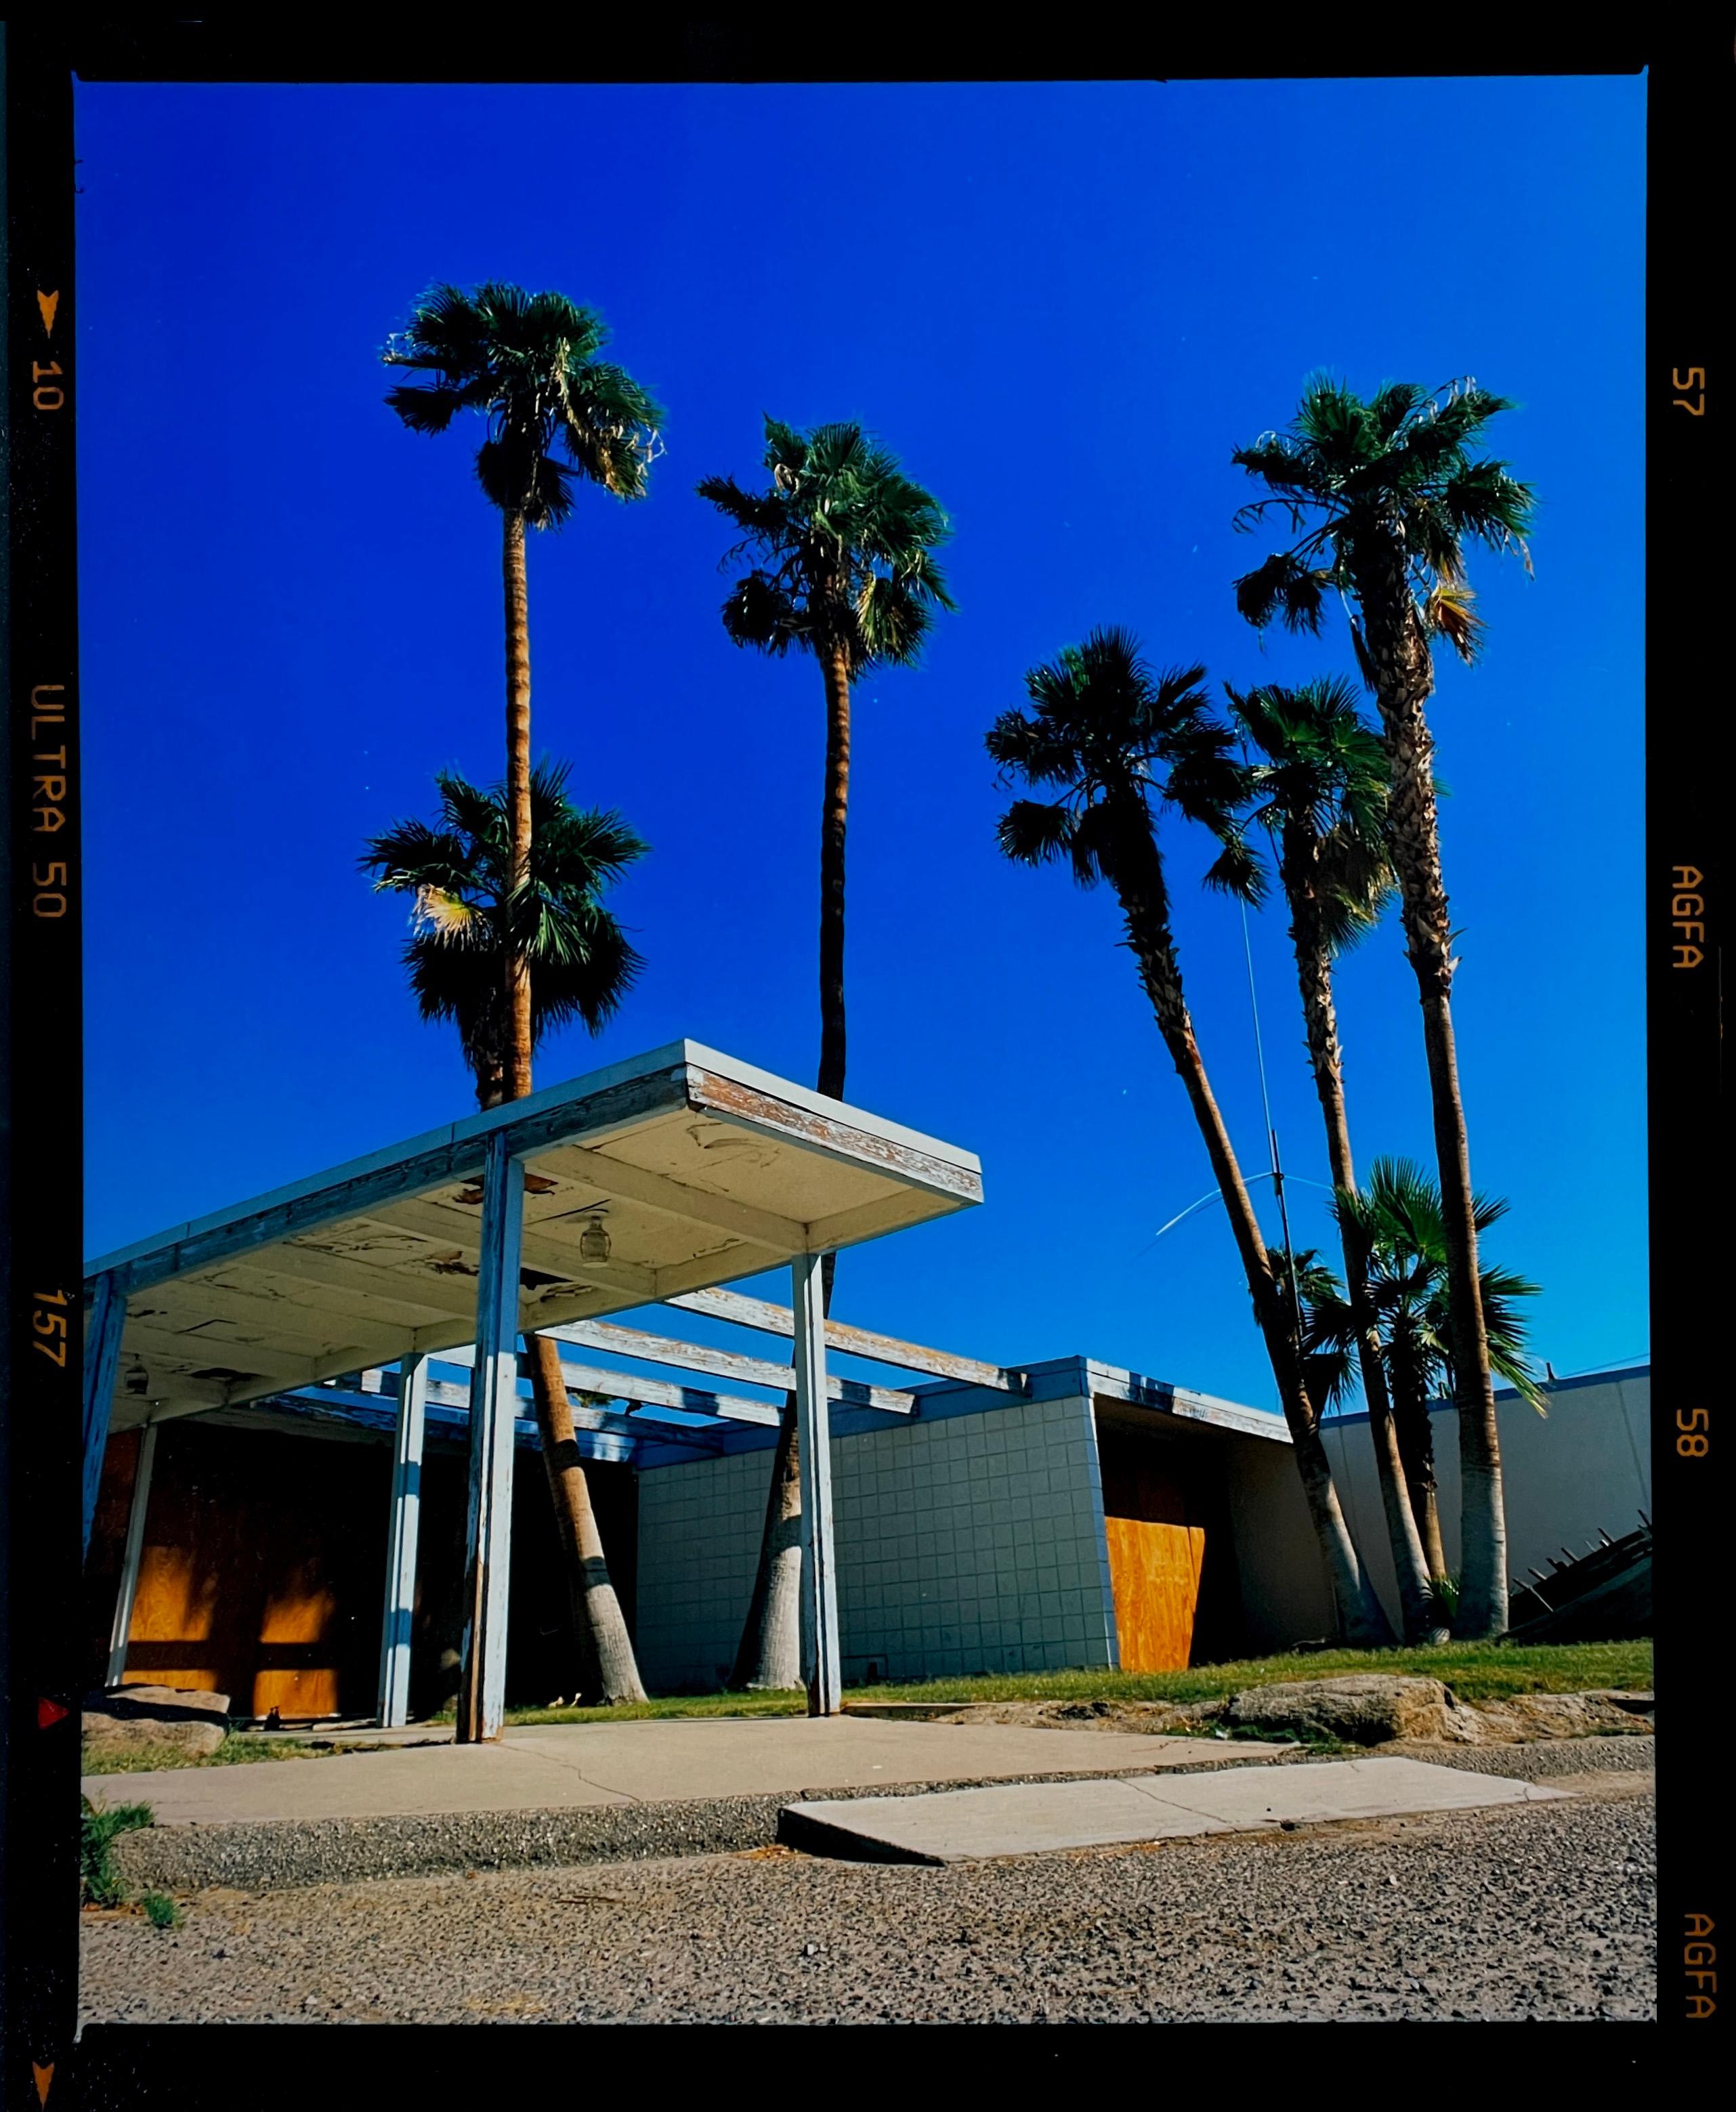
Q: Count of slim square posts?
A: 5